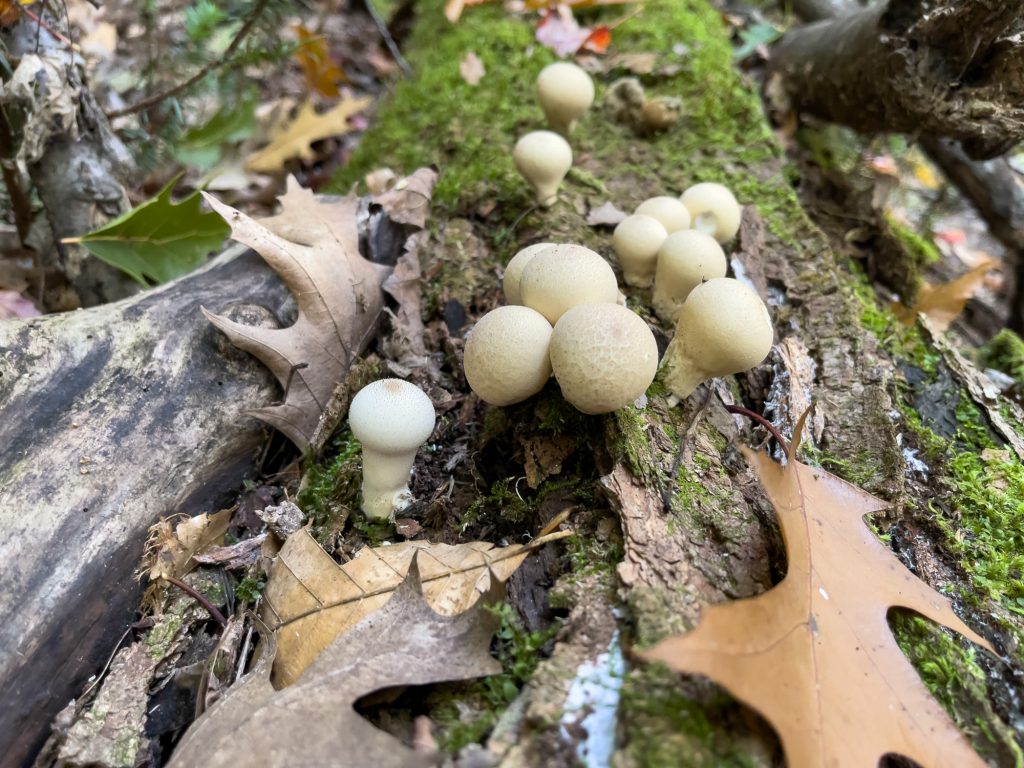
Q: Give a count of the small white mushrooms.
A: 12